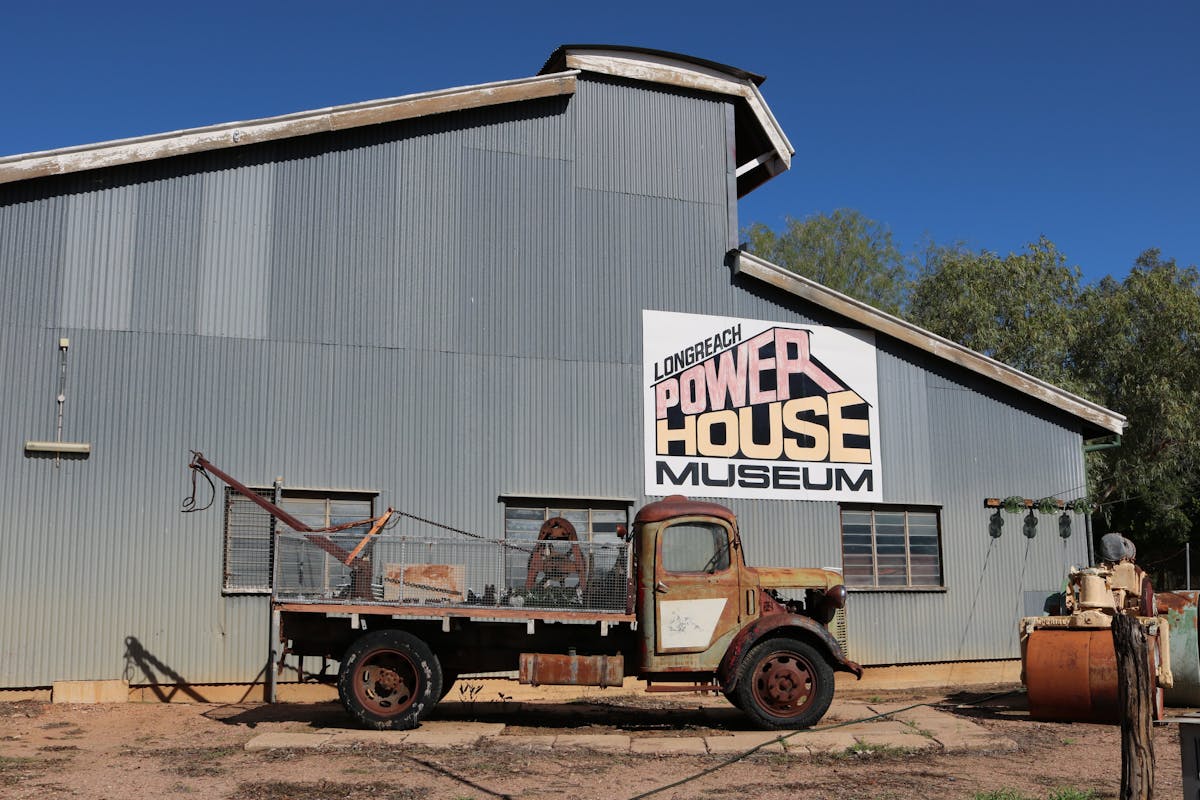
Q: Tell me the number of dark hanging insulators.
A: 3